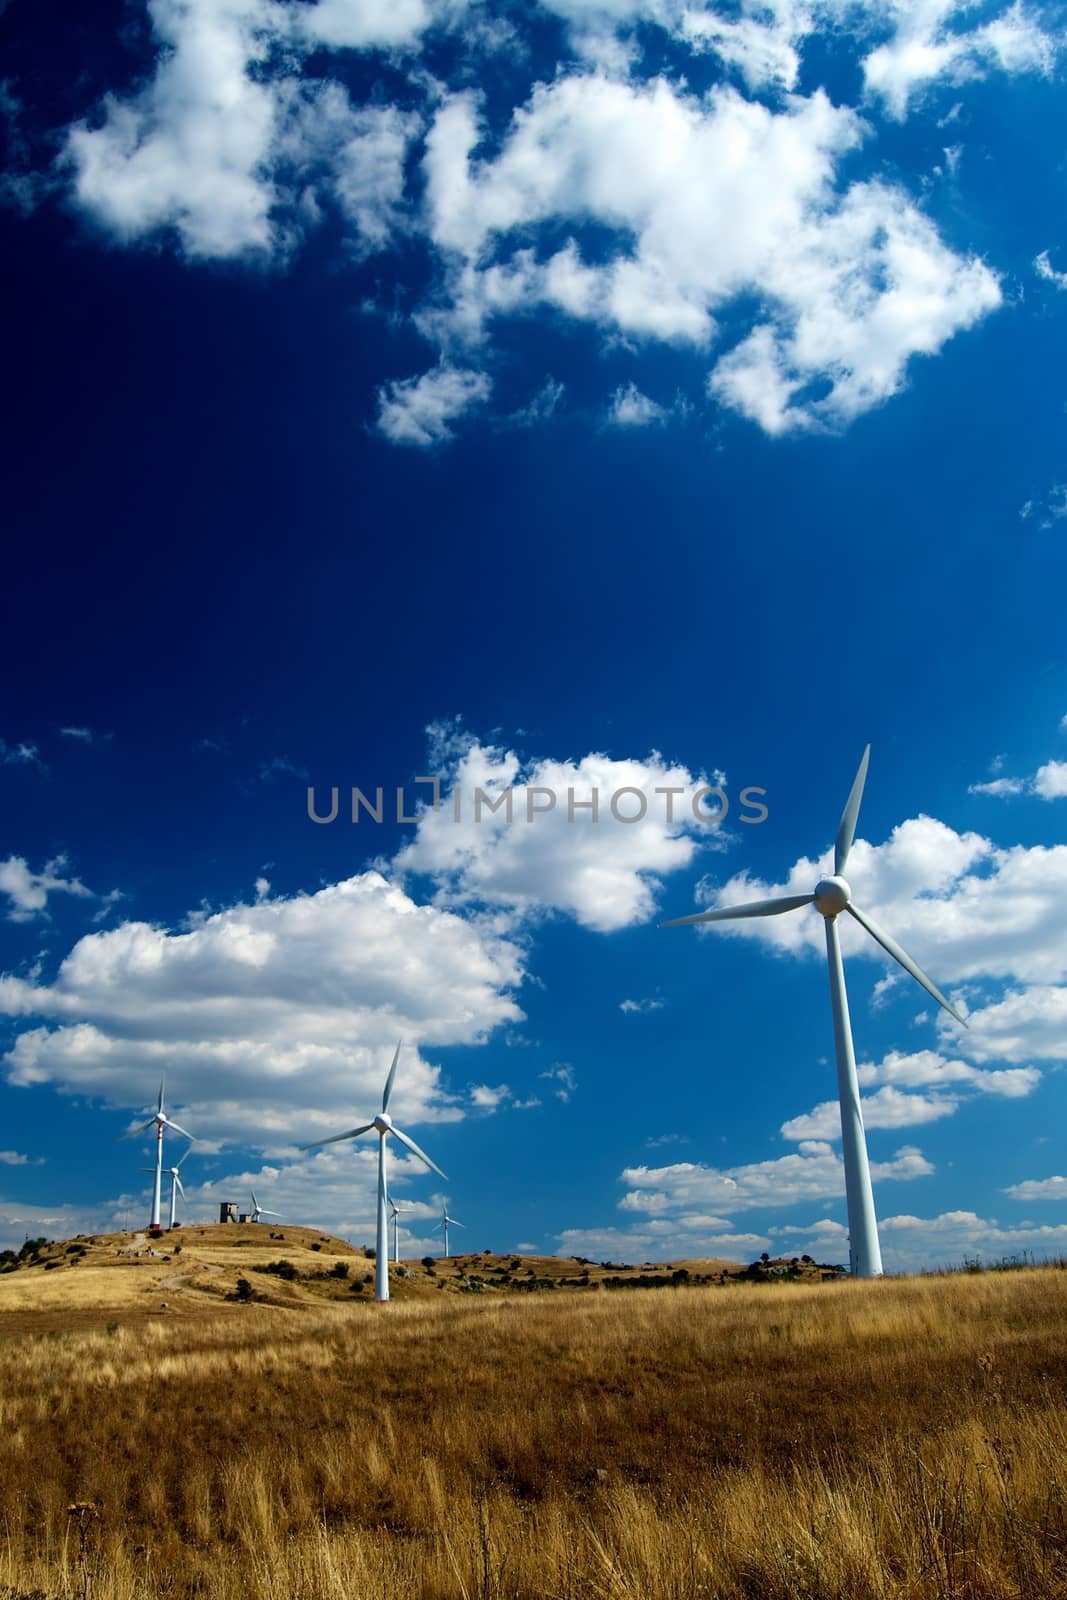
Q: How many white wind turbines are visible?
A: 7